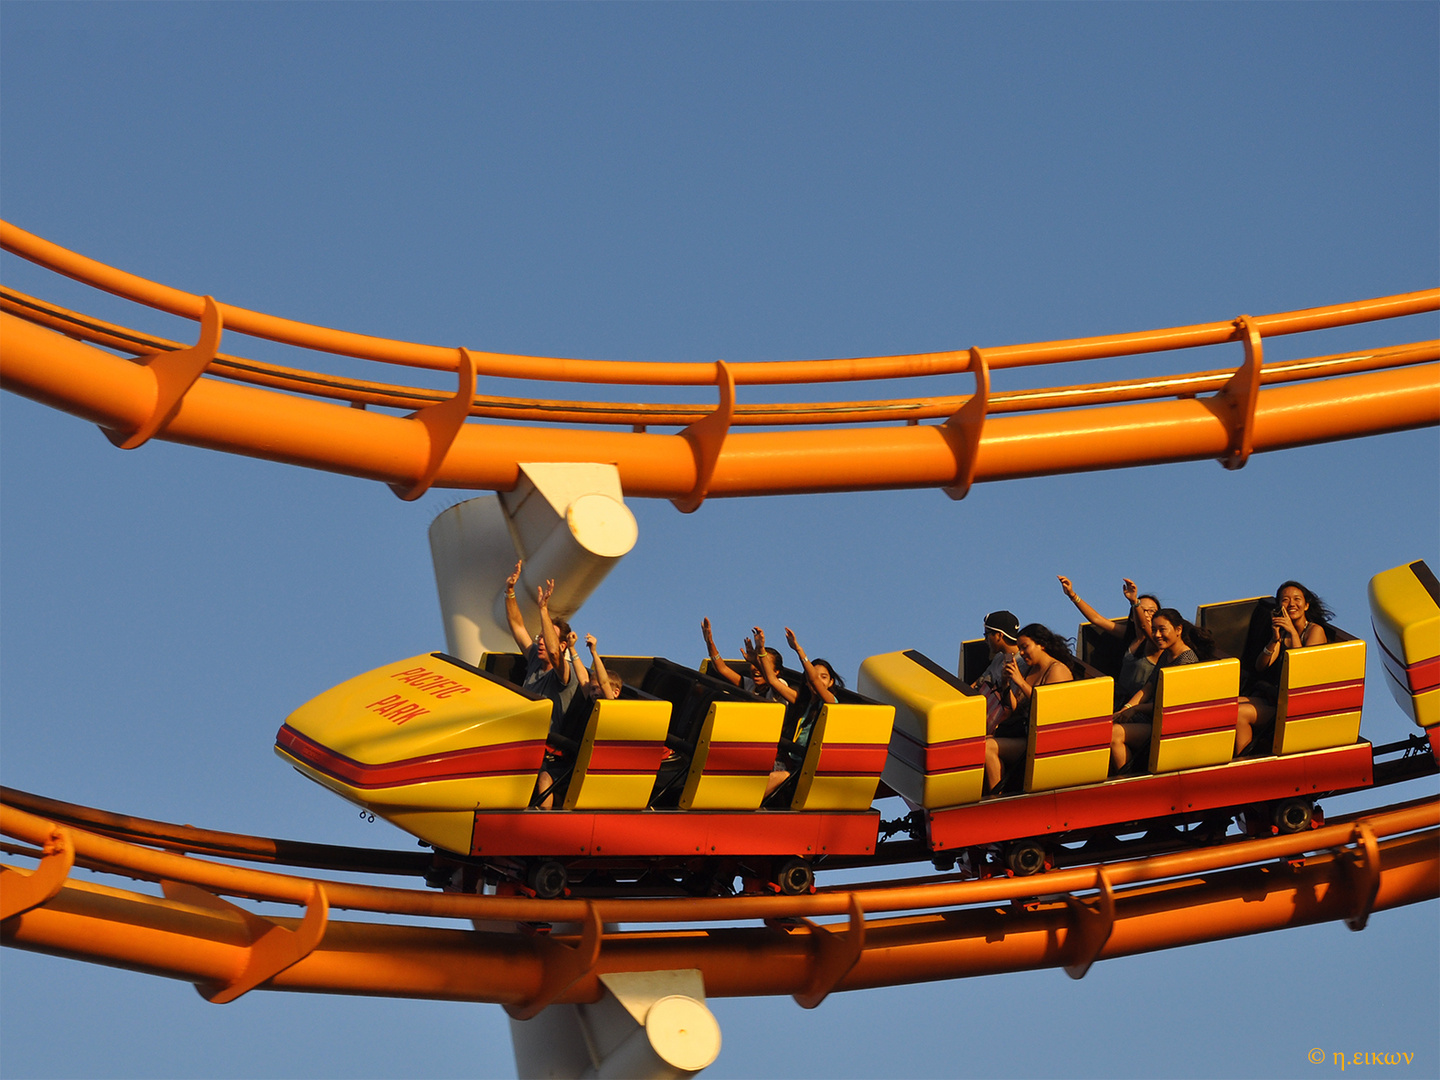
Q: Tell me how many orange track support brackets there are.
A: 11